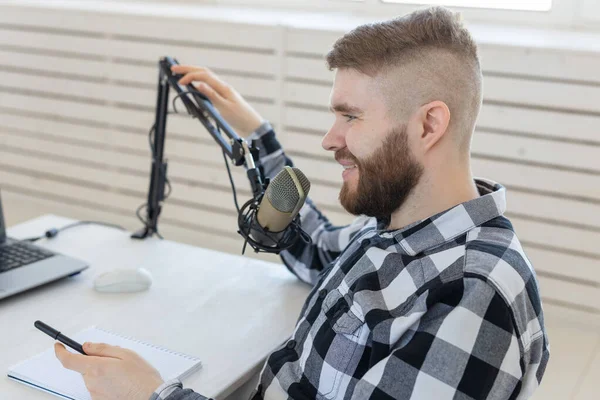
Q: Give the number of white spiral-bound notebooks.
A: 1